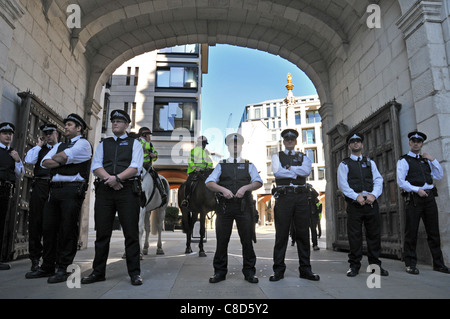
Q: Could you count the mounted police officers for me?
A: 2